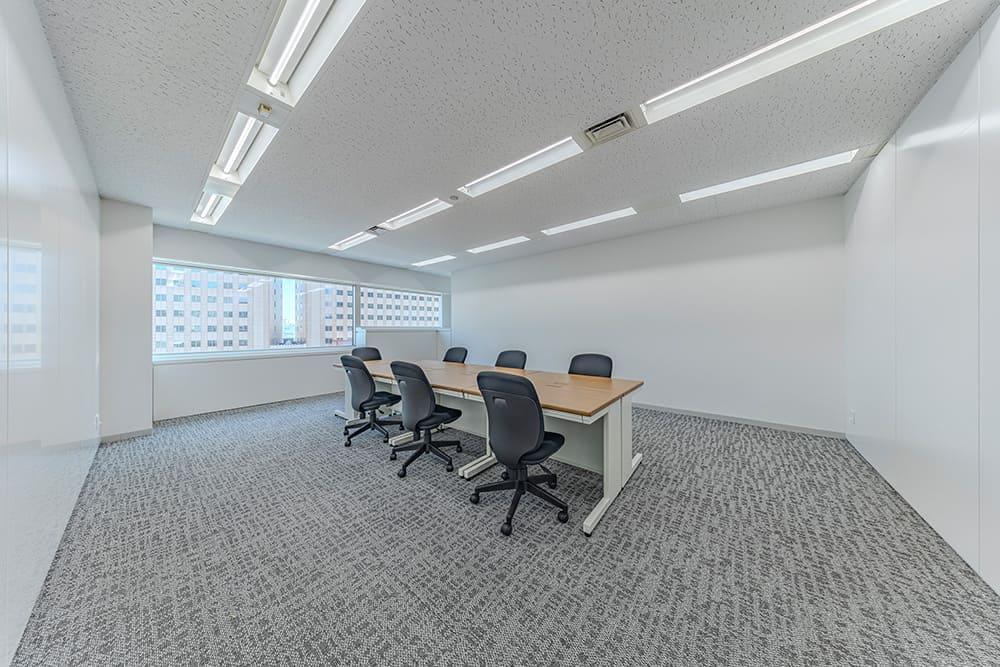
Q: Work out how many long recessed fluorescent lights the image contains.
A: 11